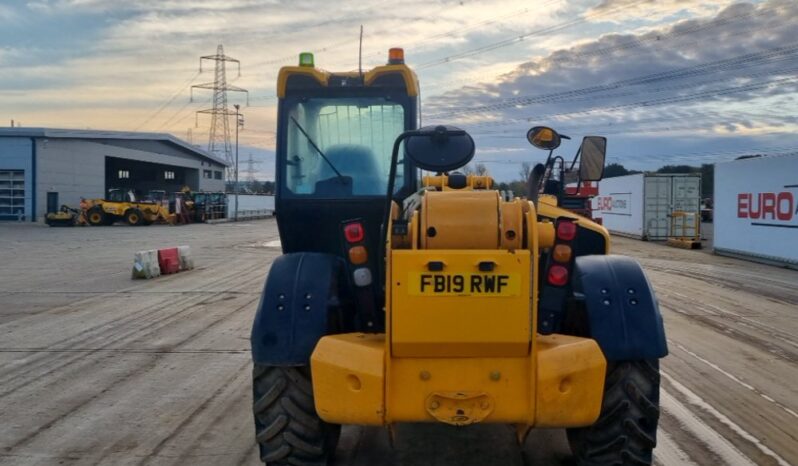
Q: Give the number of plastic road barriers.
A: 3